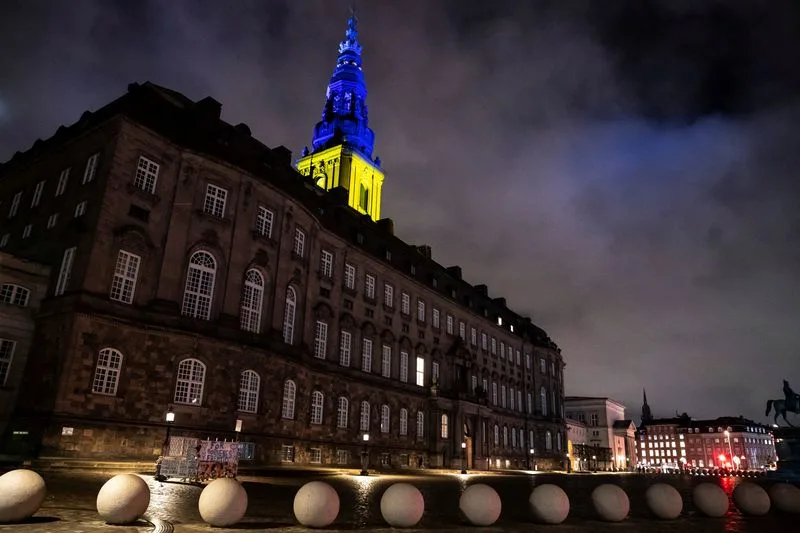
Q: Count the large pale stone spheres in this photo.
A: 12